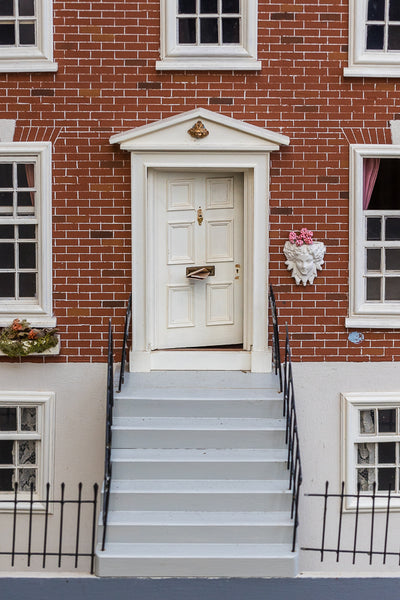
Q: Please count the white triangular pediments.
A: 1